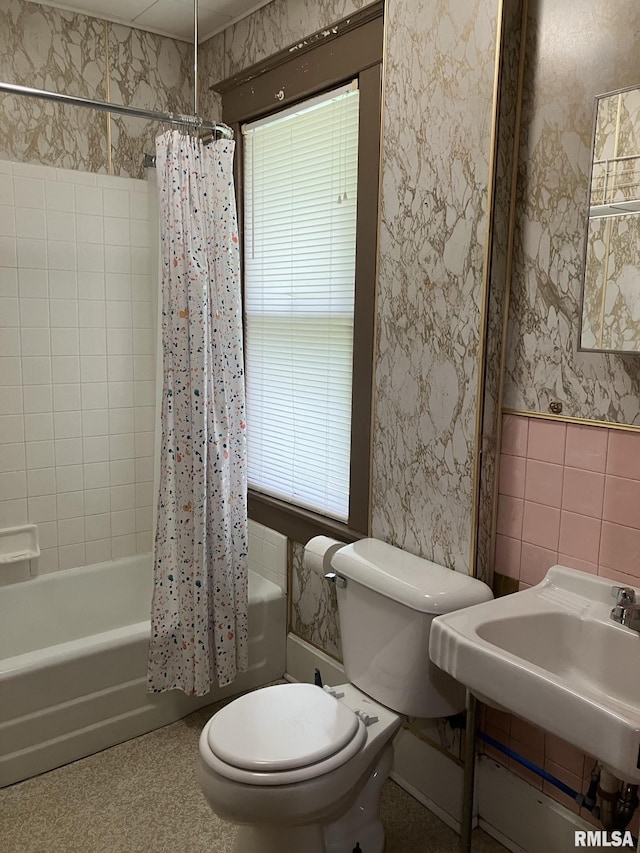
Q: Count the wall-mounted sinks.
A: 1